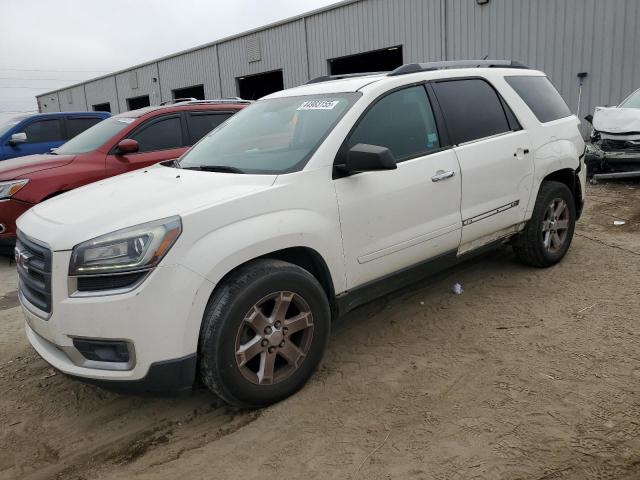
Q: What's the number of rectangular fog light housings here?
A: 1